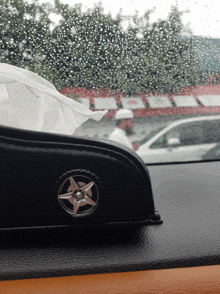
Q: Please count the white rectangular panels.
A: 6